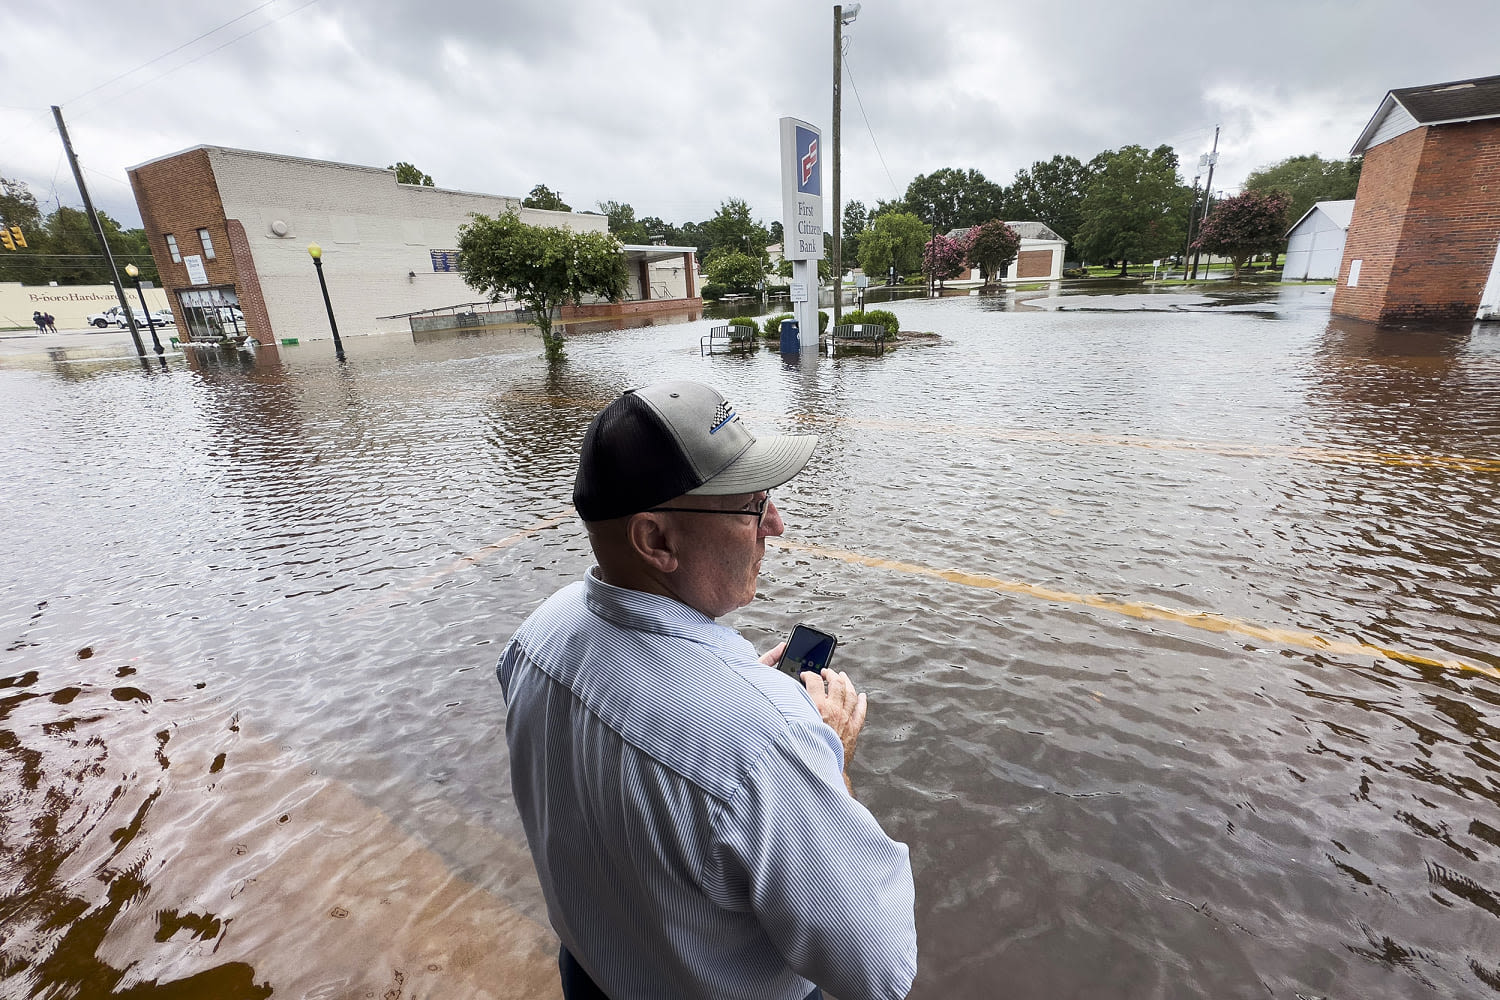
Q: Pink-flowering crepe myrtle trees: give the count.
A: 3